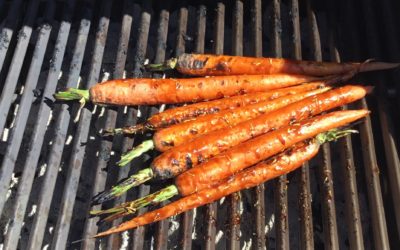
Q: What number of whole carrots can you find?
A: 7